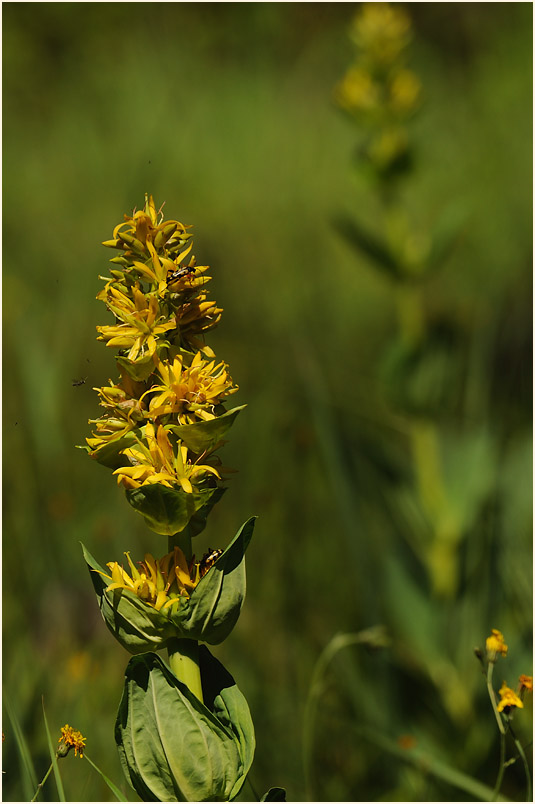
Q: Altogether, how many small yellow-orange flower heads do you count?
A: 4